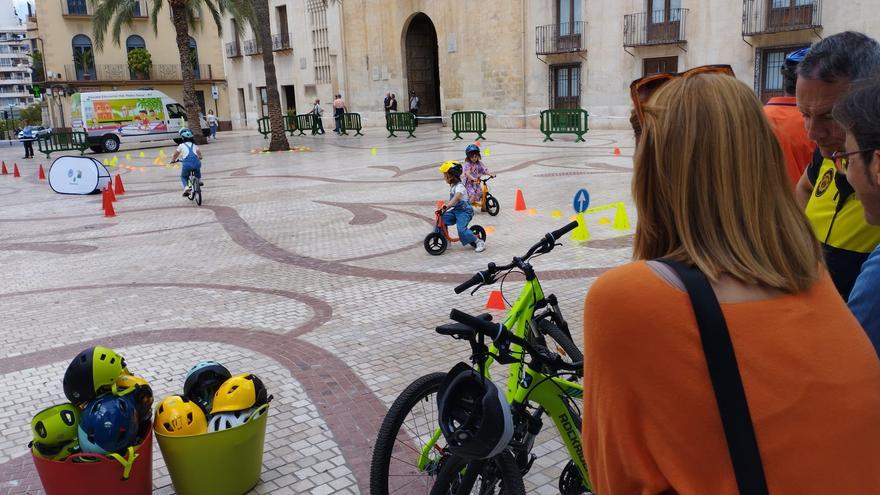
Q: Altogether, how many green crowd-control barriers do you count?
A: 7